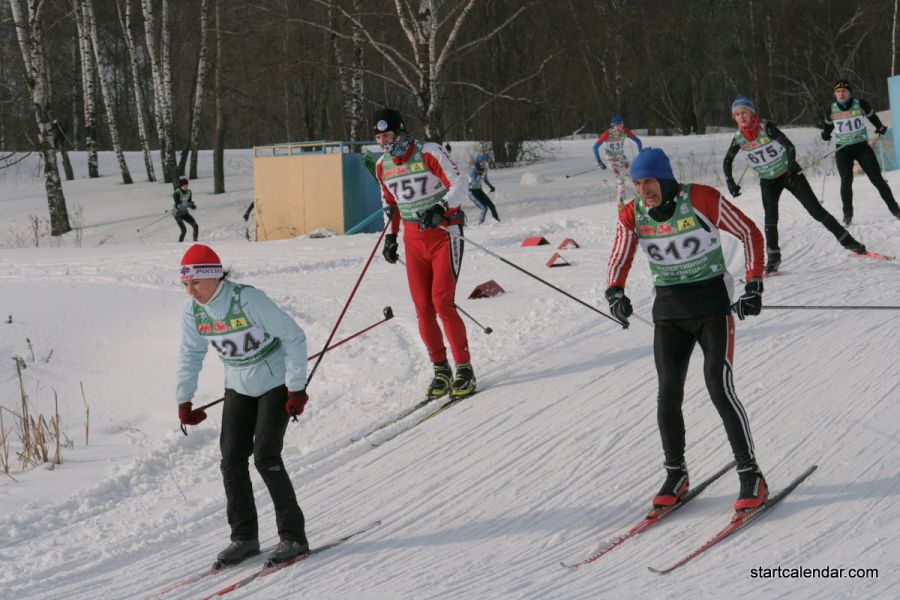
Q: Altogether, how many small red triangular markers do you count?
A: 4